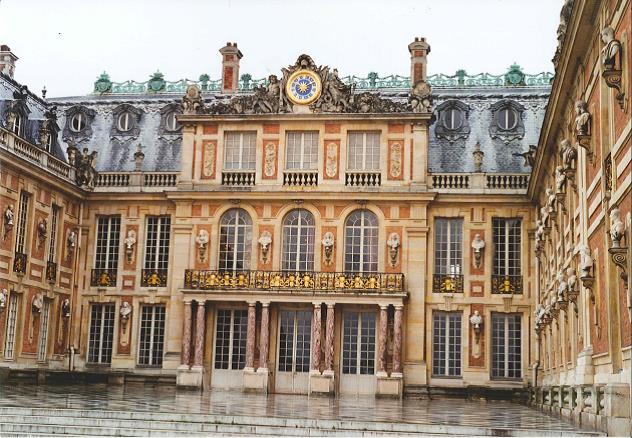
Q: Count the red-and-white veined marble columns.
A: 8